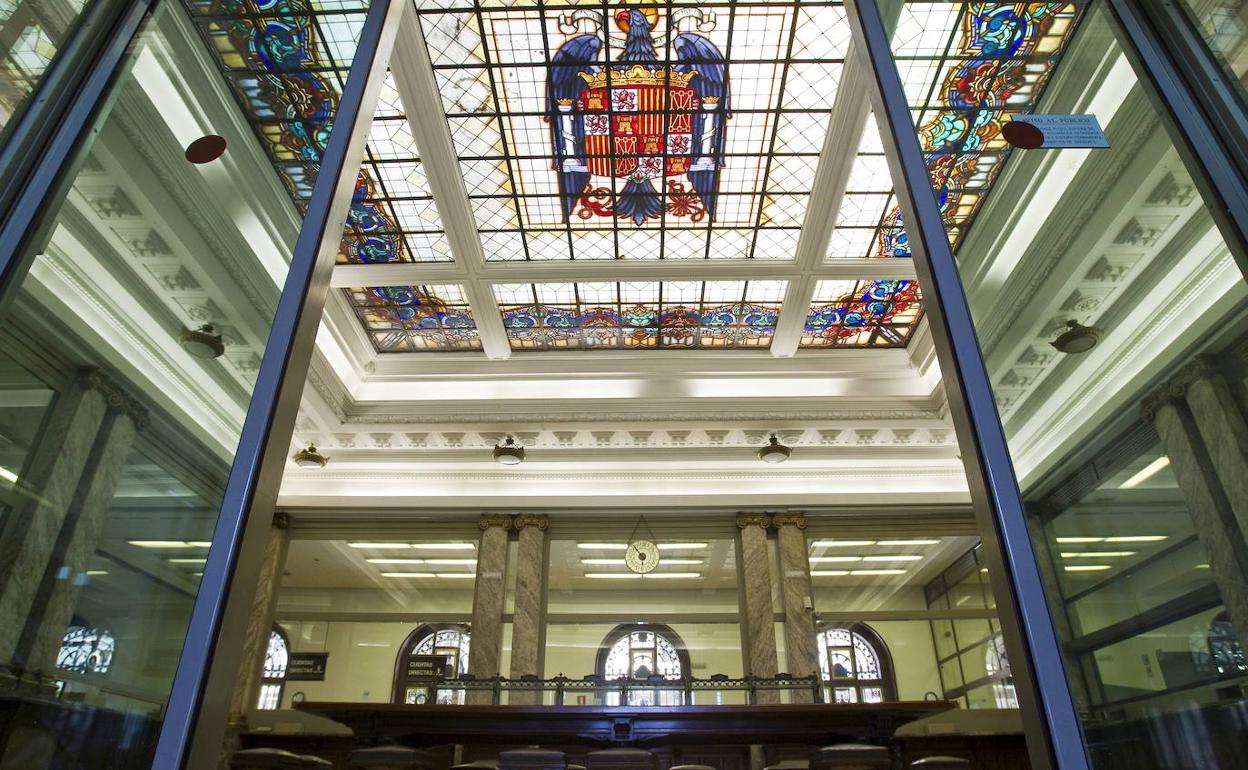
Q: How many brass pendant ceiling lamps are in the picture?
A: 5